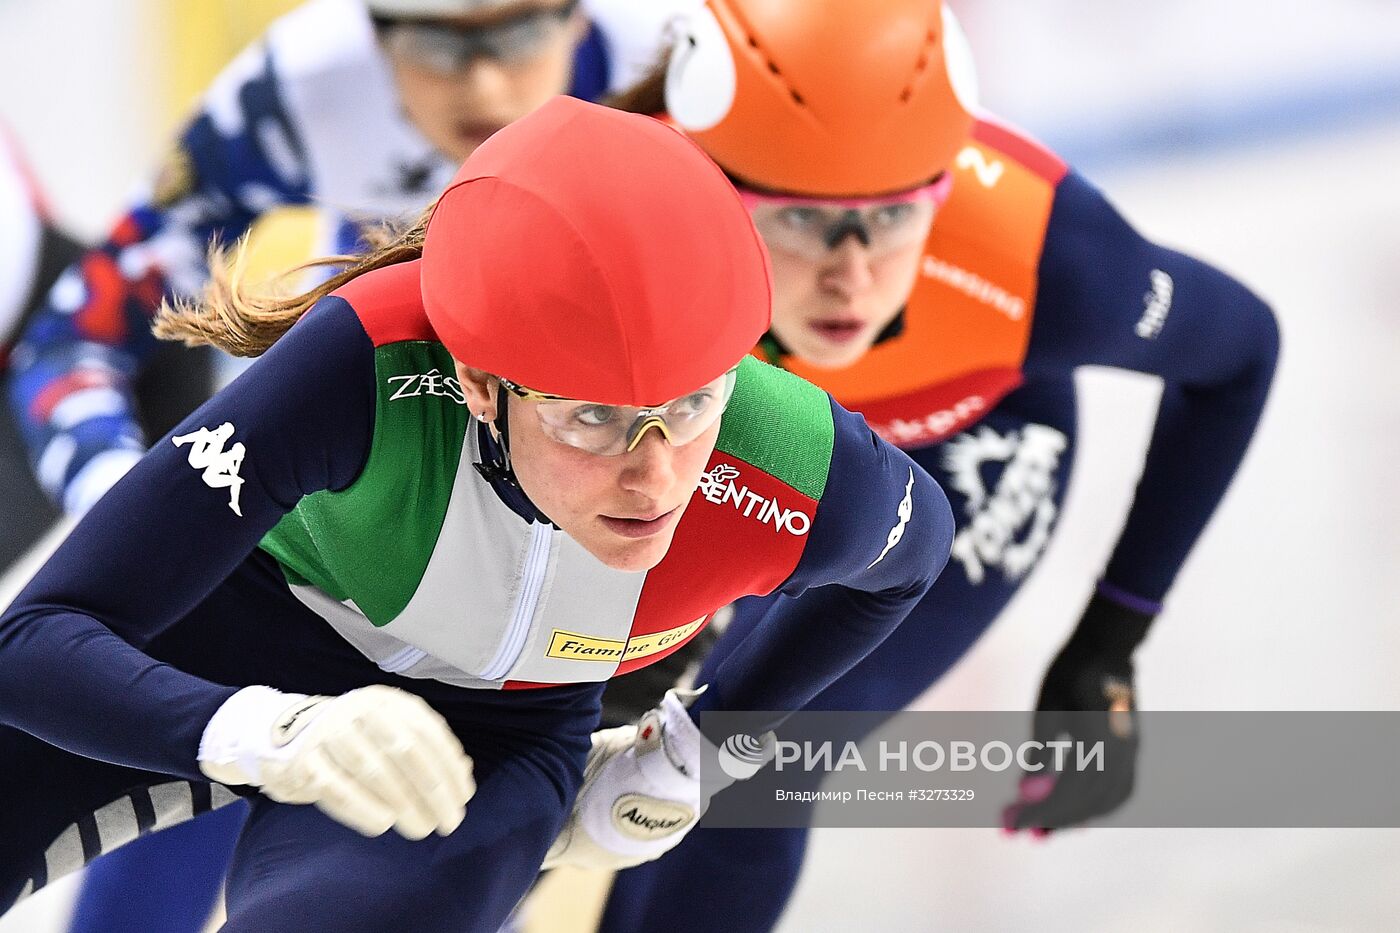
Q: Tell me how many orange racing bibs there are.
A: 1